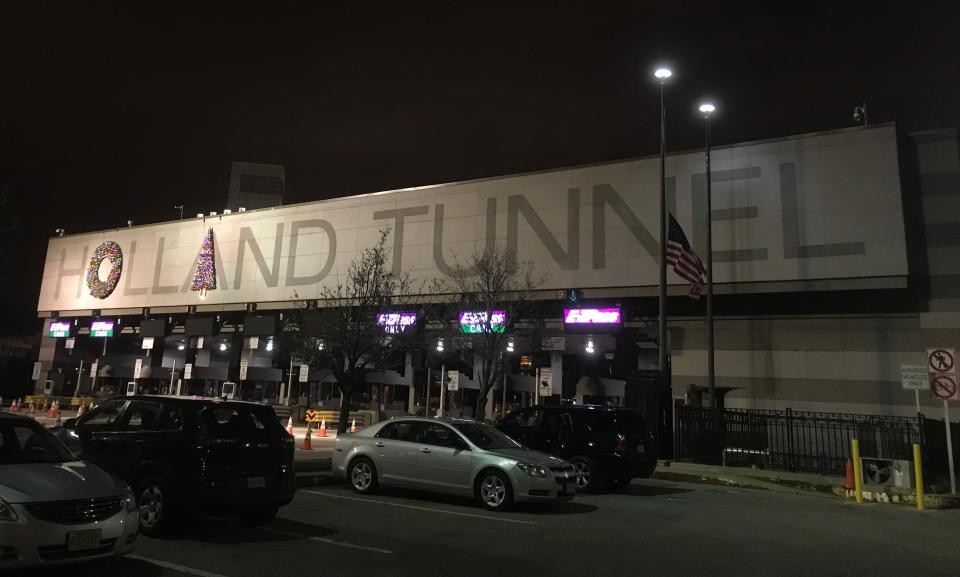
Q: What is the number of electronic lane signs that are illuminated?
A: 5